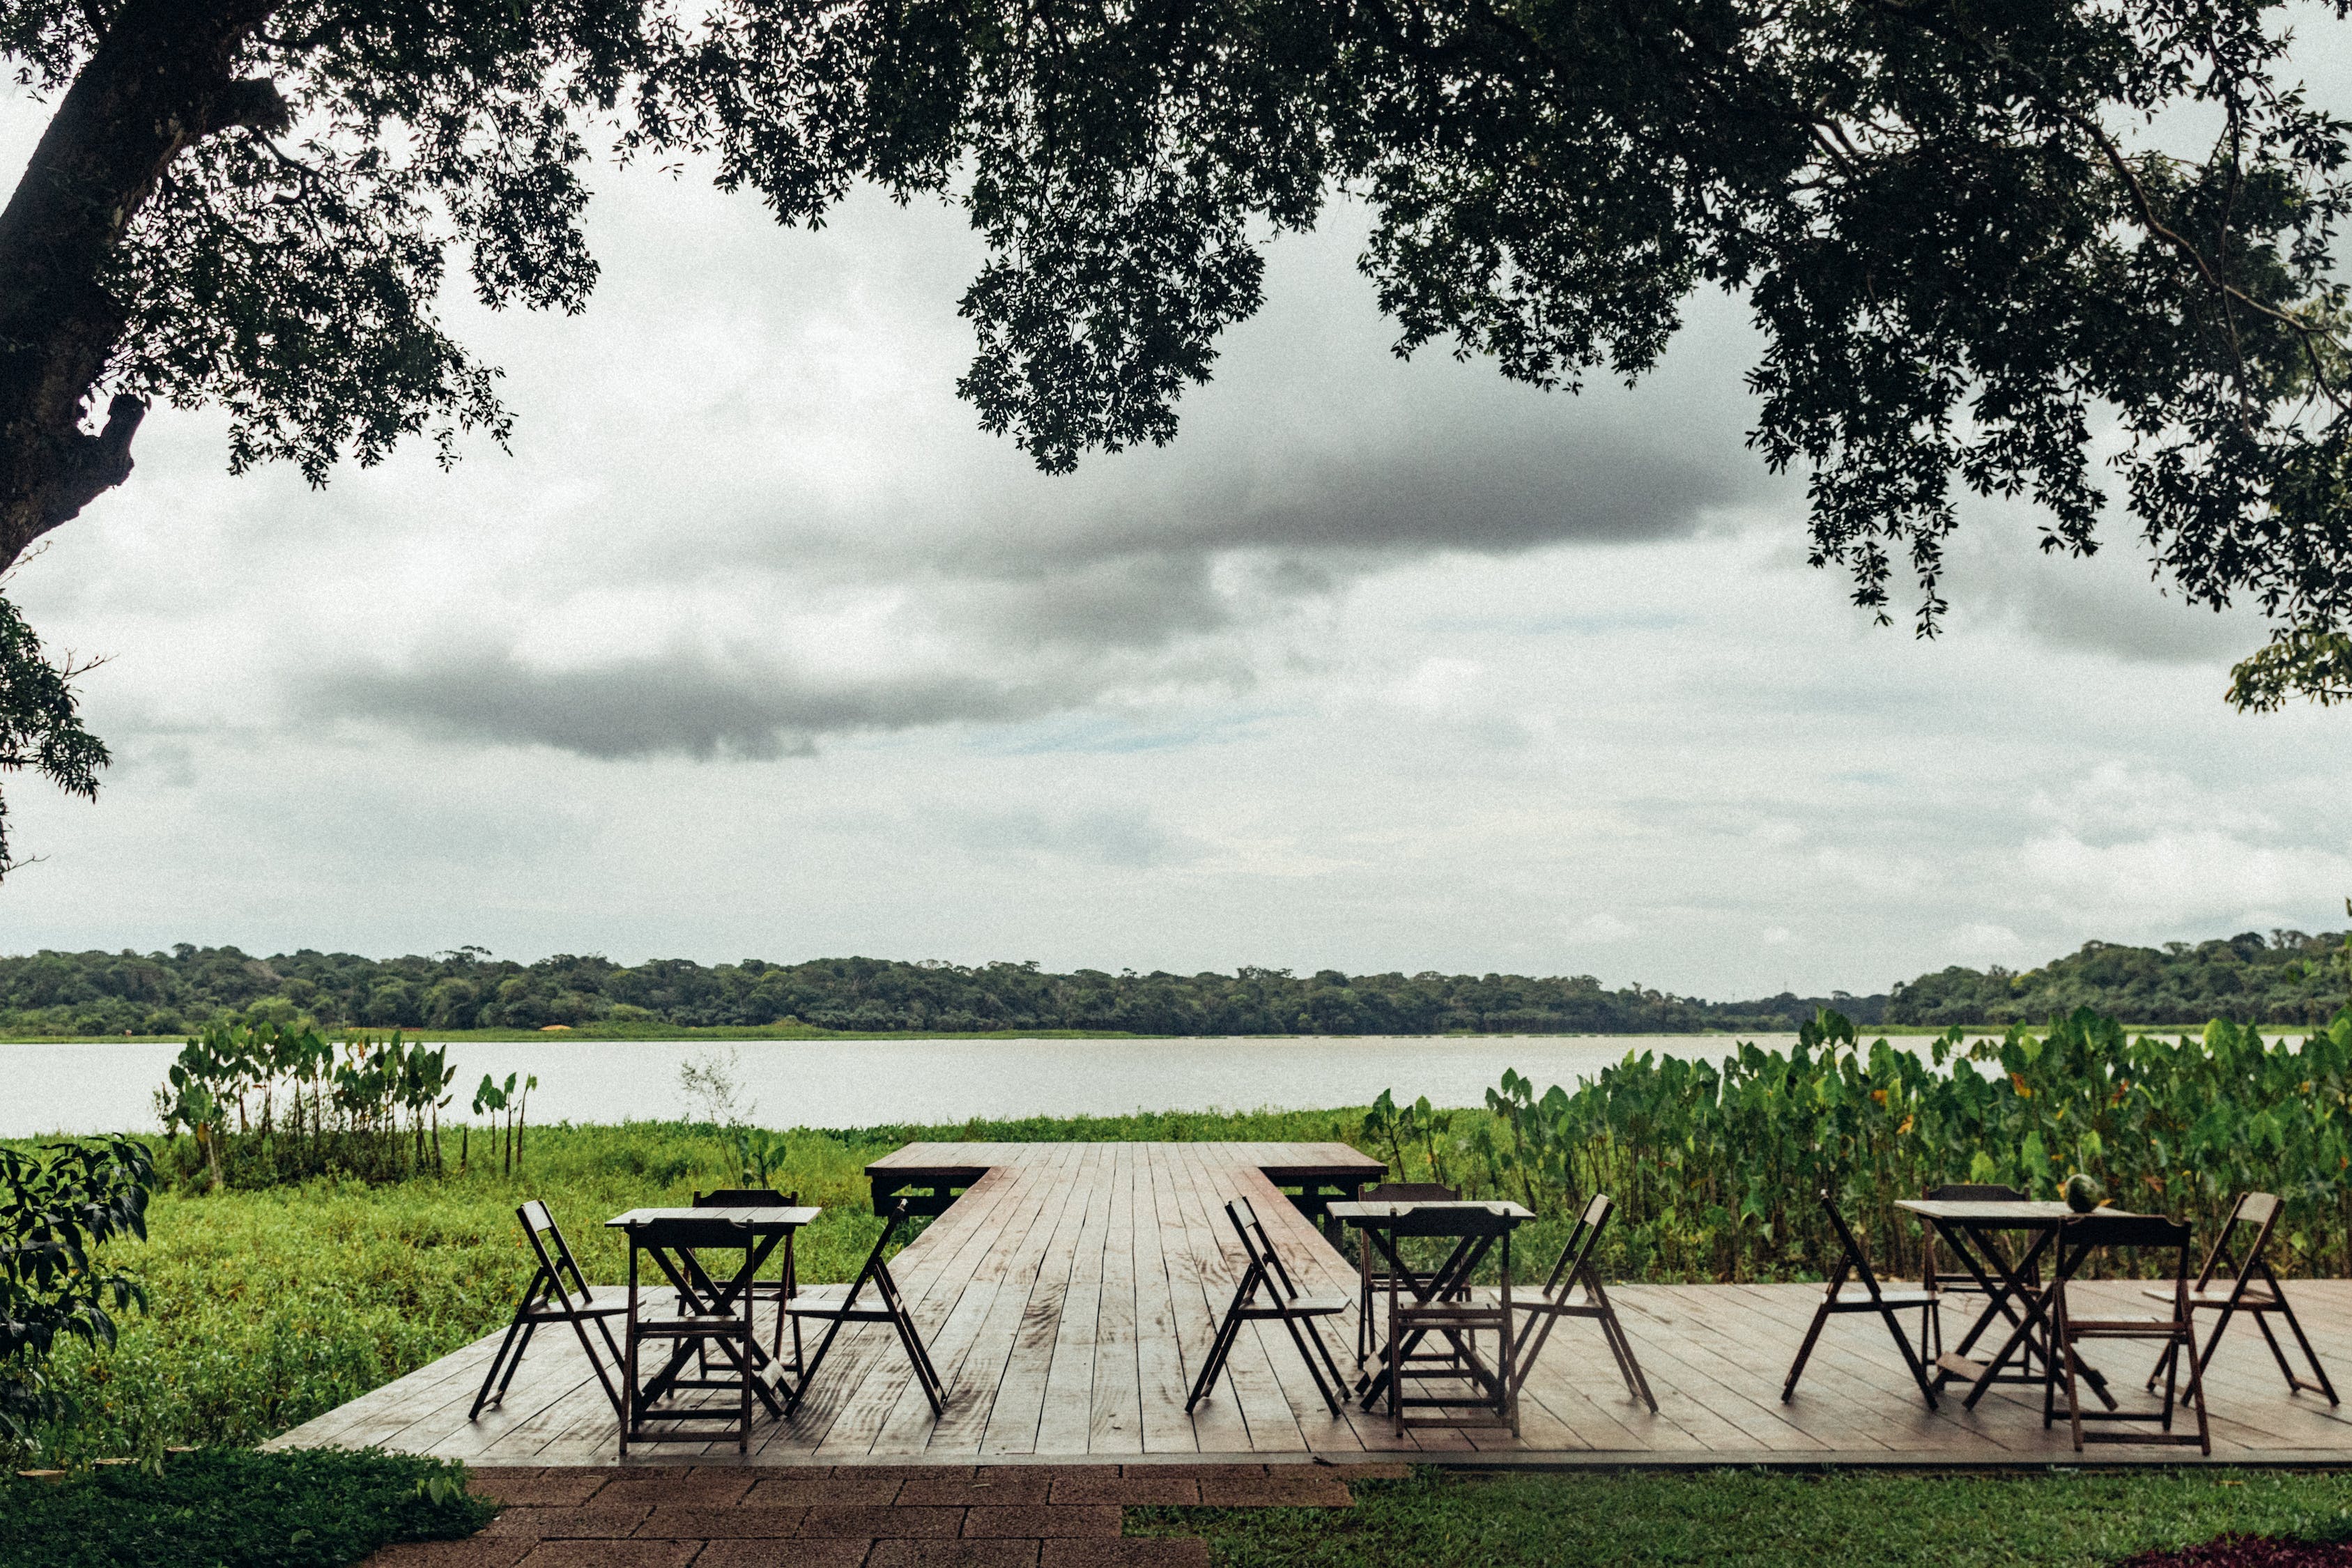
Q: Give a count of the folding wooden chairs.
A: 12